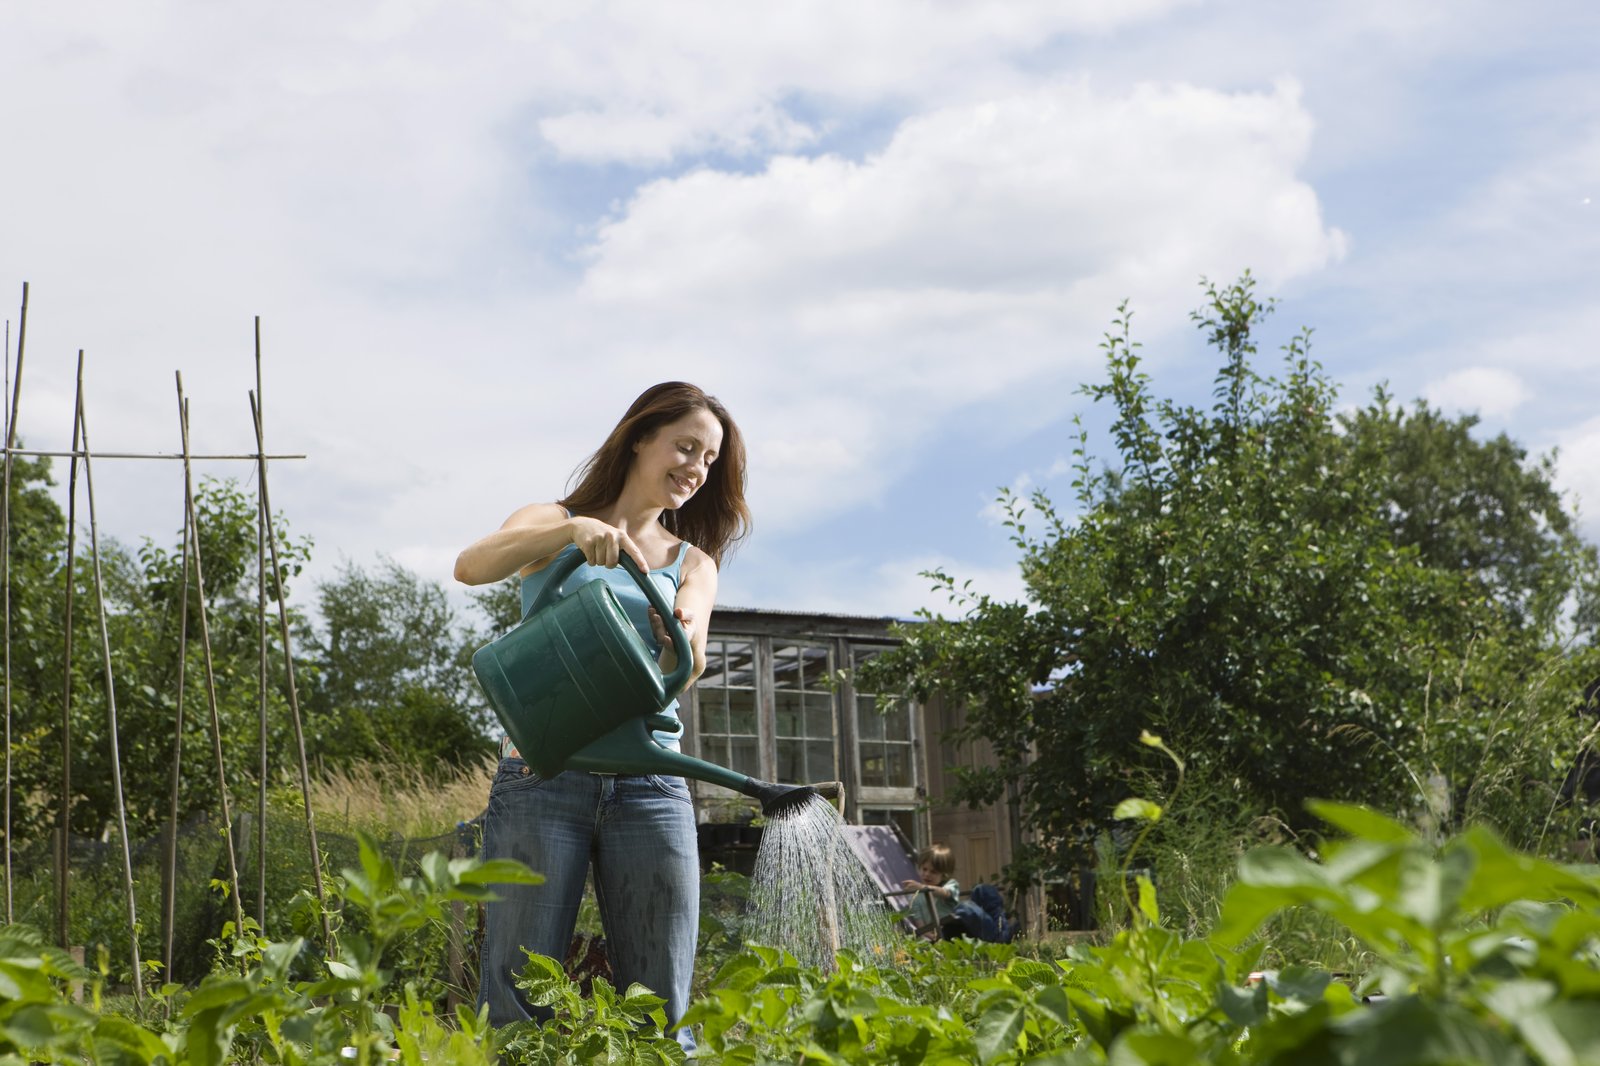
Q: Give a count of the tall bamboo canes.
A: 8